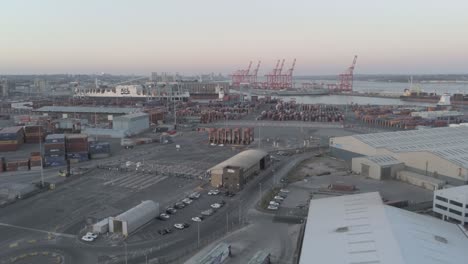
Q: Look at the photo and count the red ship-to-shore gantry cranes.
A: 6